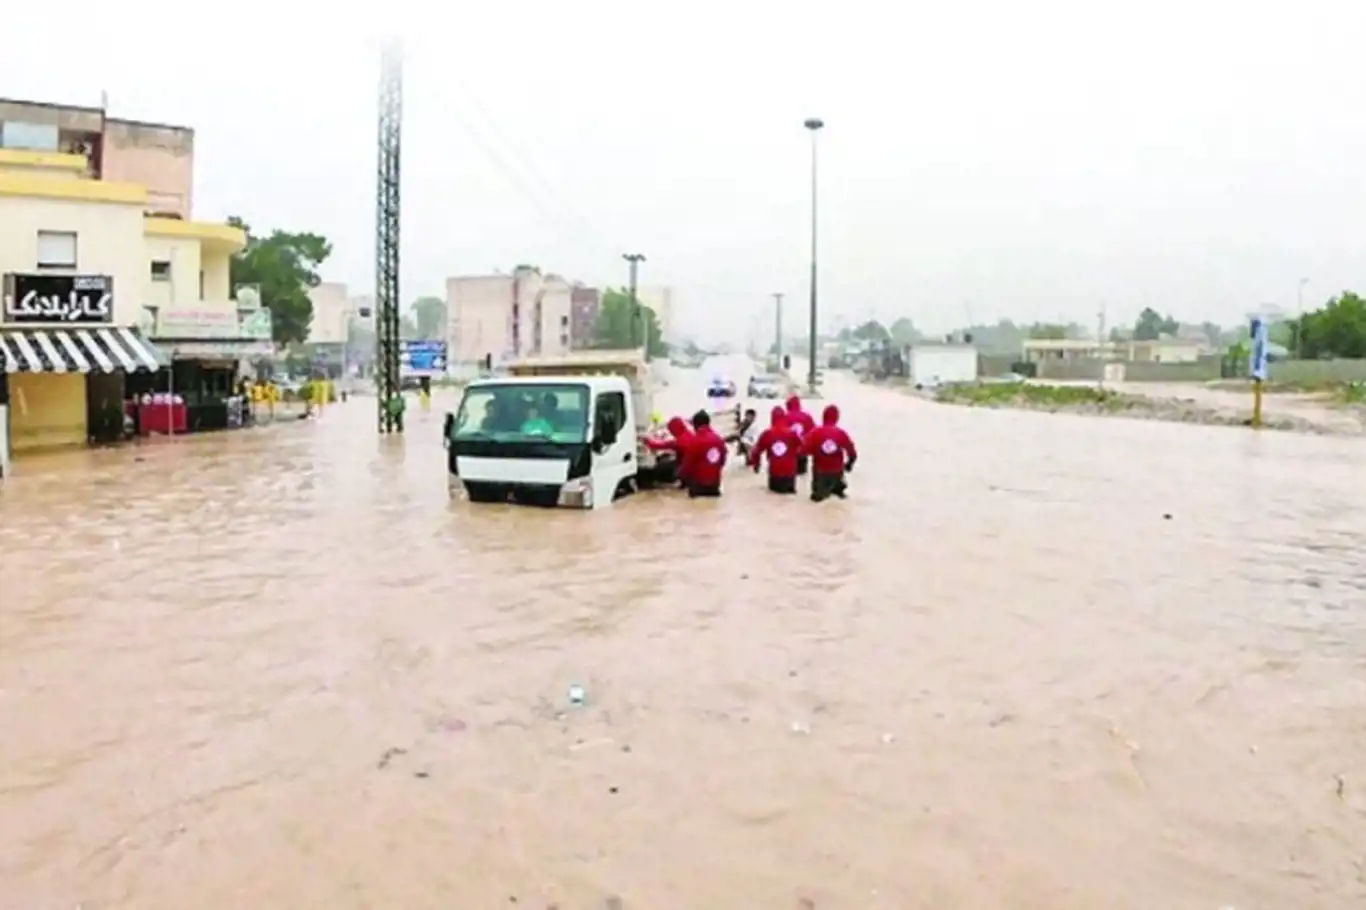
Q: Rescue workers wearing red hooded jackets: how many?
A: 5